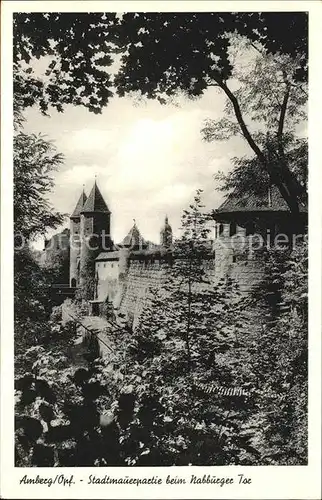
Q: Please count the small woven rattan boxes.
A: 0